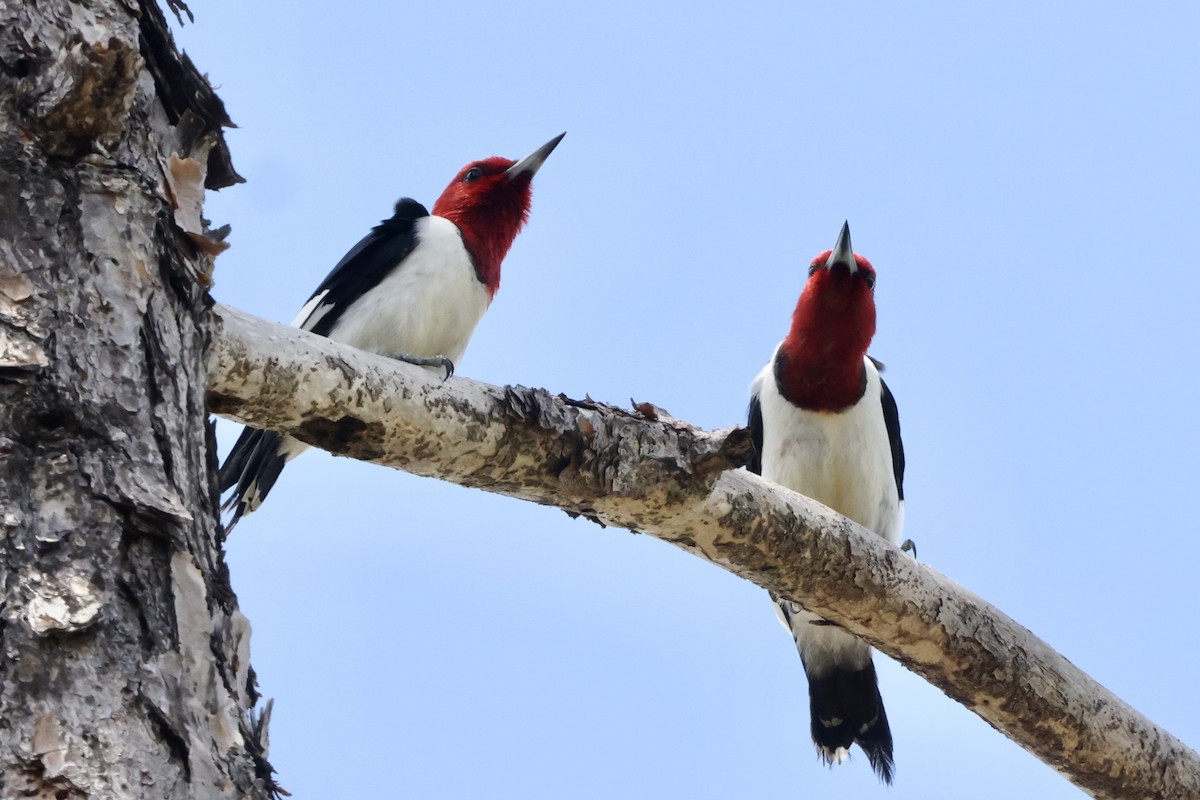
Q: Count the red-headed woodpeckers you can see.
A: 2